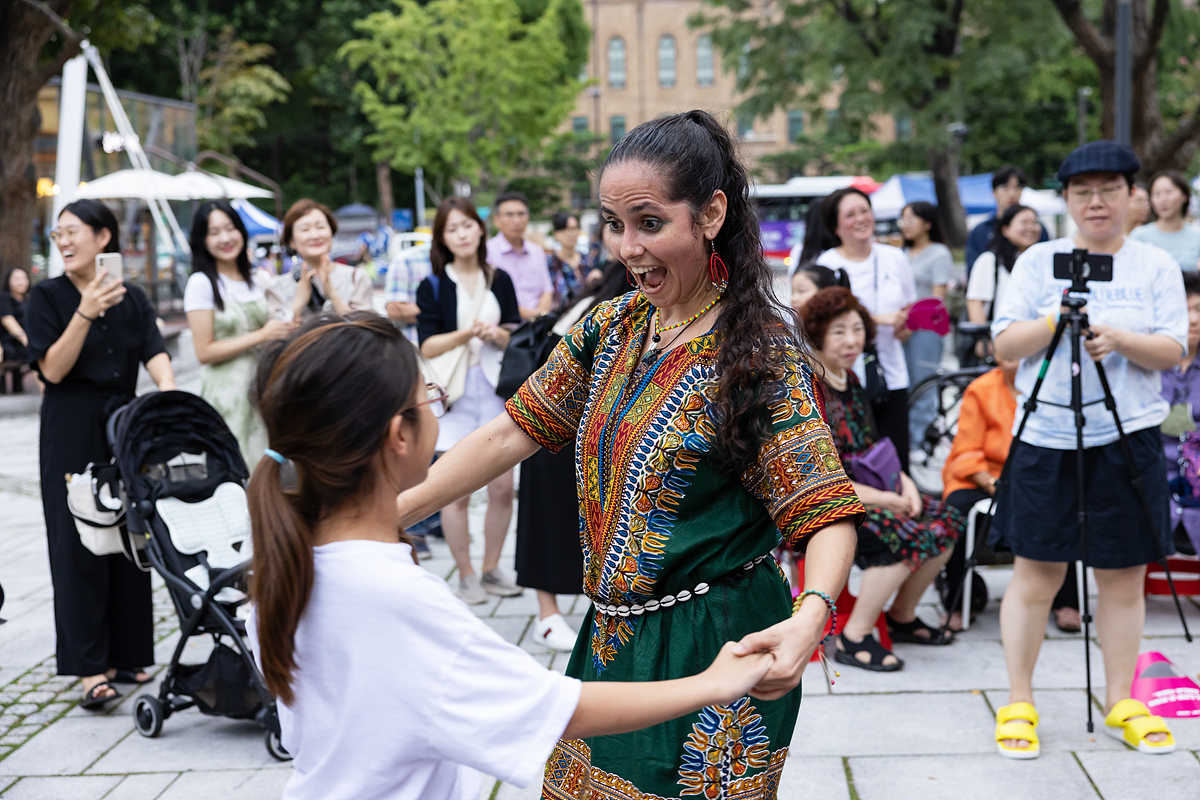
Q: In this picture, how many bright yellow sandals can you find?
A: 2